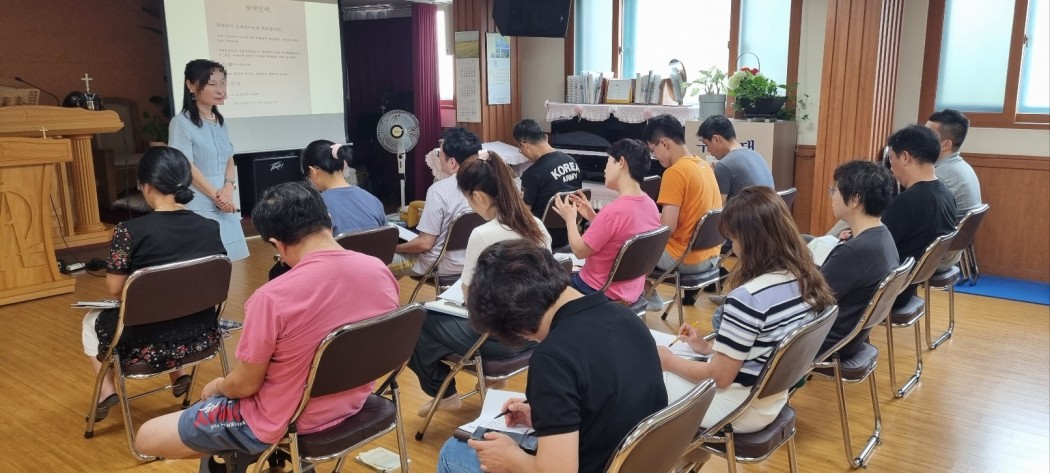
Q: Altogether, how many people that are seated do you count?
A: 14